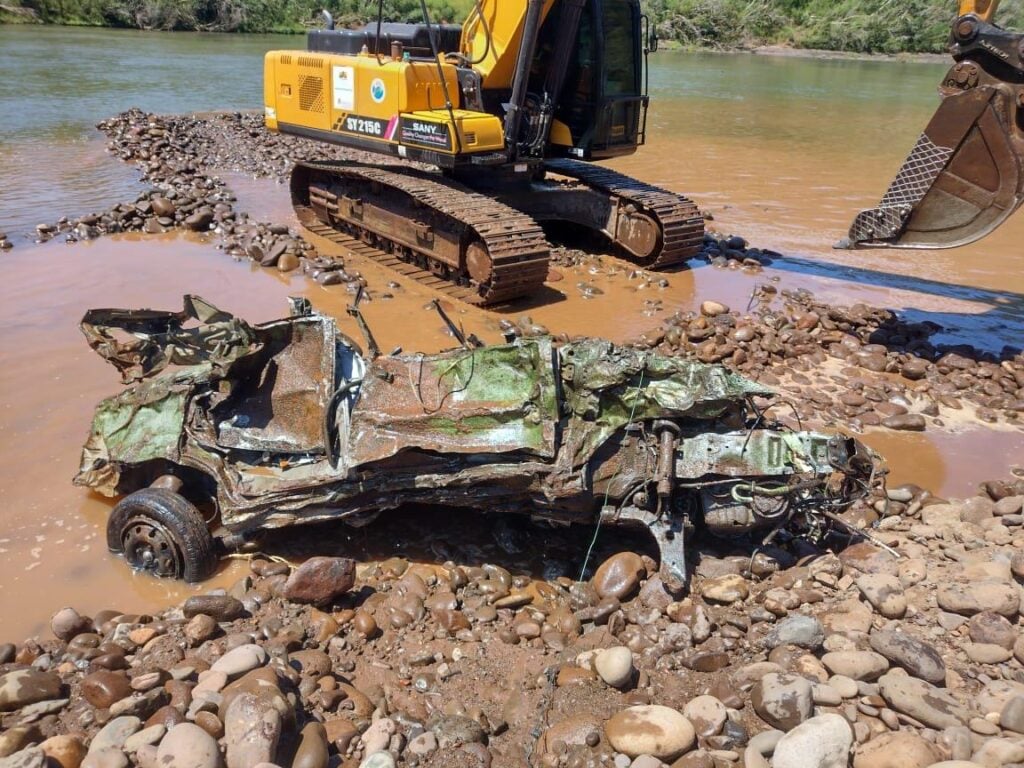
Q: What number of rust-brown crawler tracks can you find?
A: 2